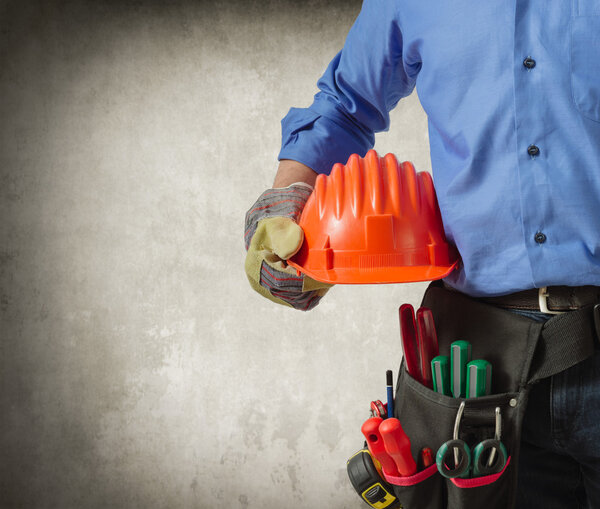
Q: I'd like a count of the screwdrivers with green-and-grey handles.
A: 3